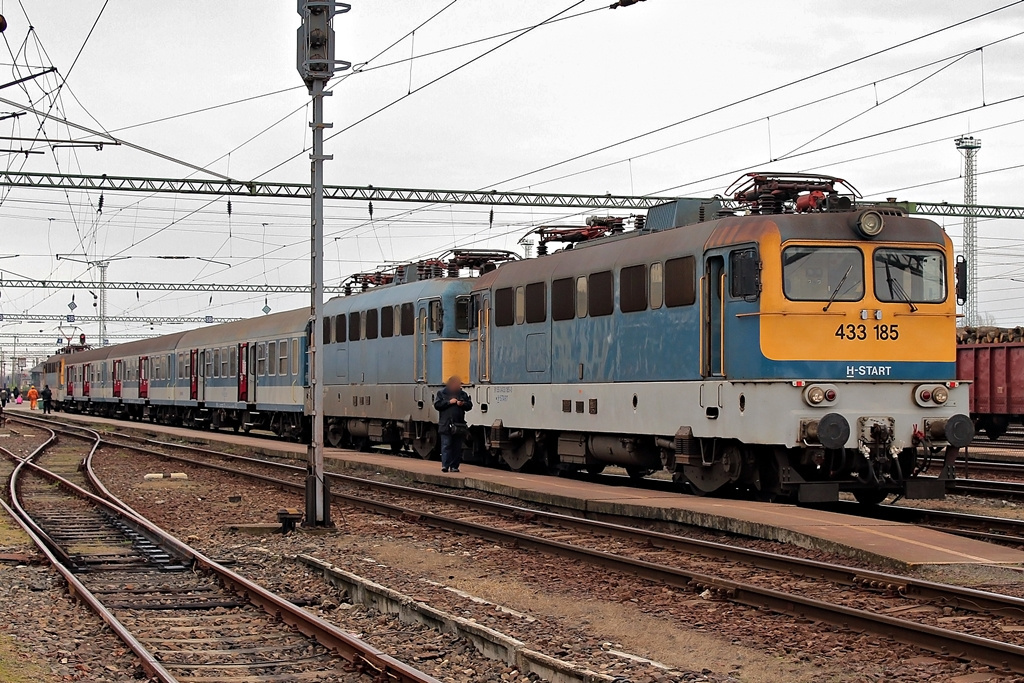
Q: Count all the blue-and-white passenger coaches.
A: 3